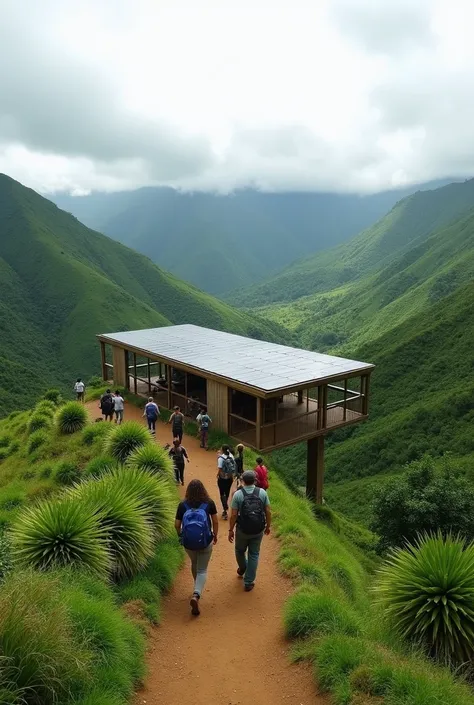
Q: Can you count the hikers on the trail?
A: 12